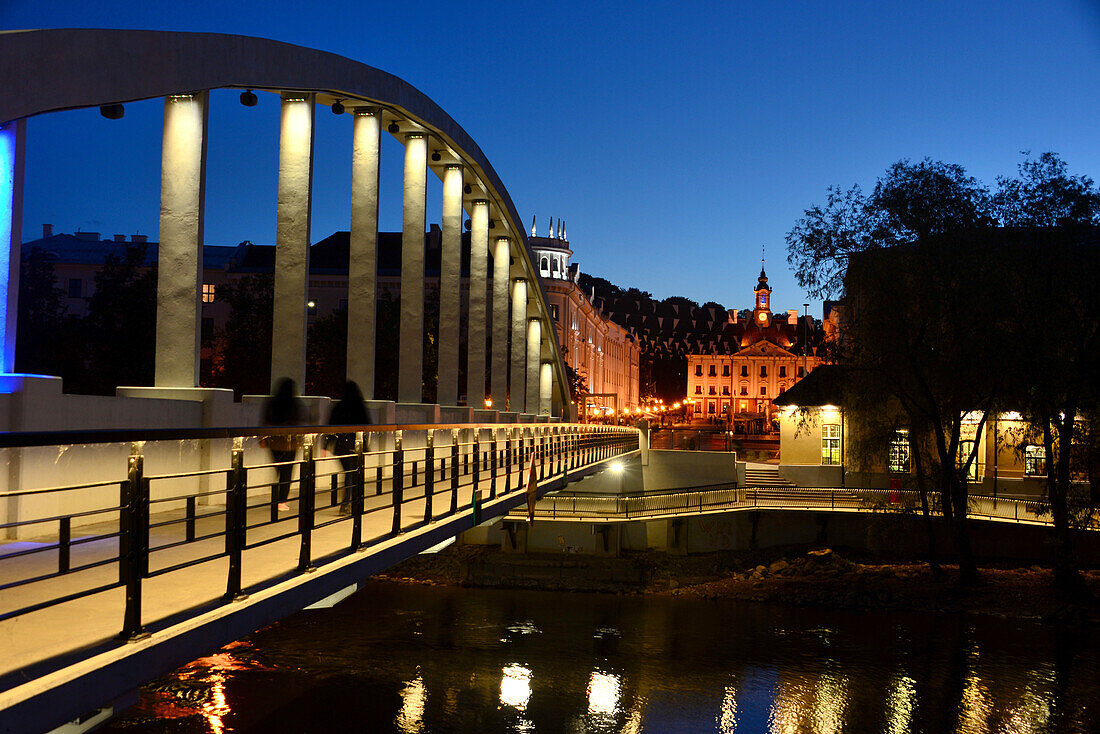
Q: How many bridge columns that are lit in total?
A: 11